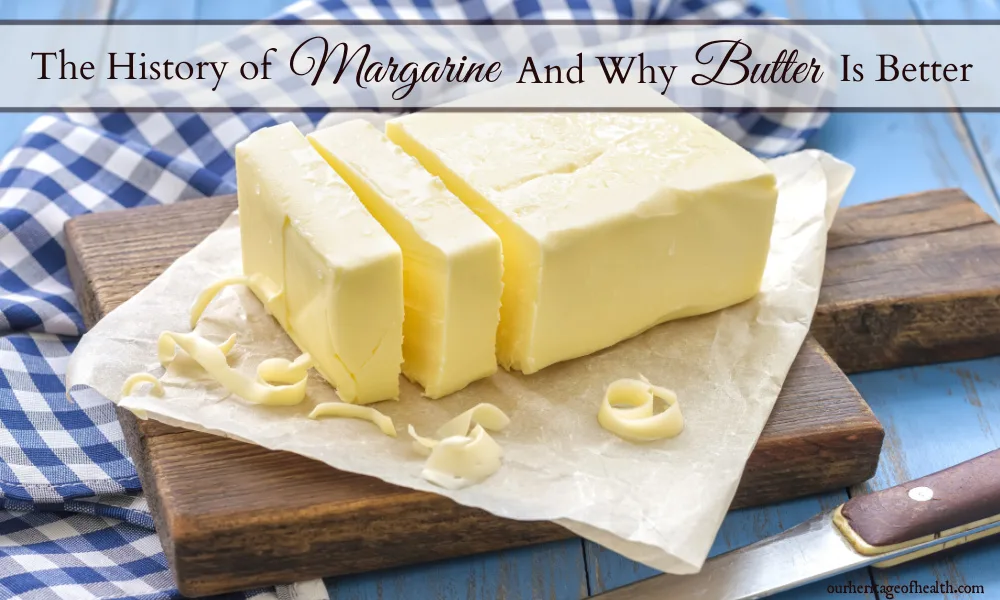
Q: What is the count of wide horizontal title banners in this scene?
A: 1